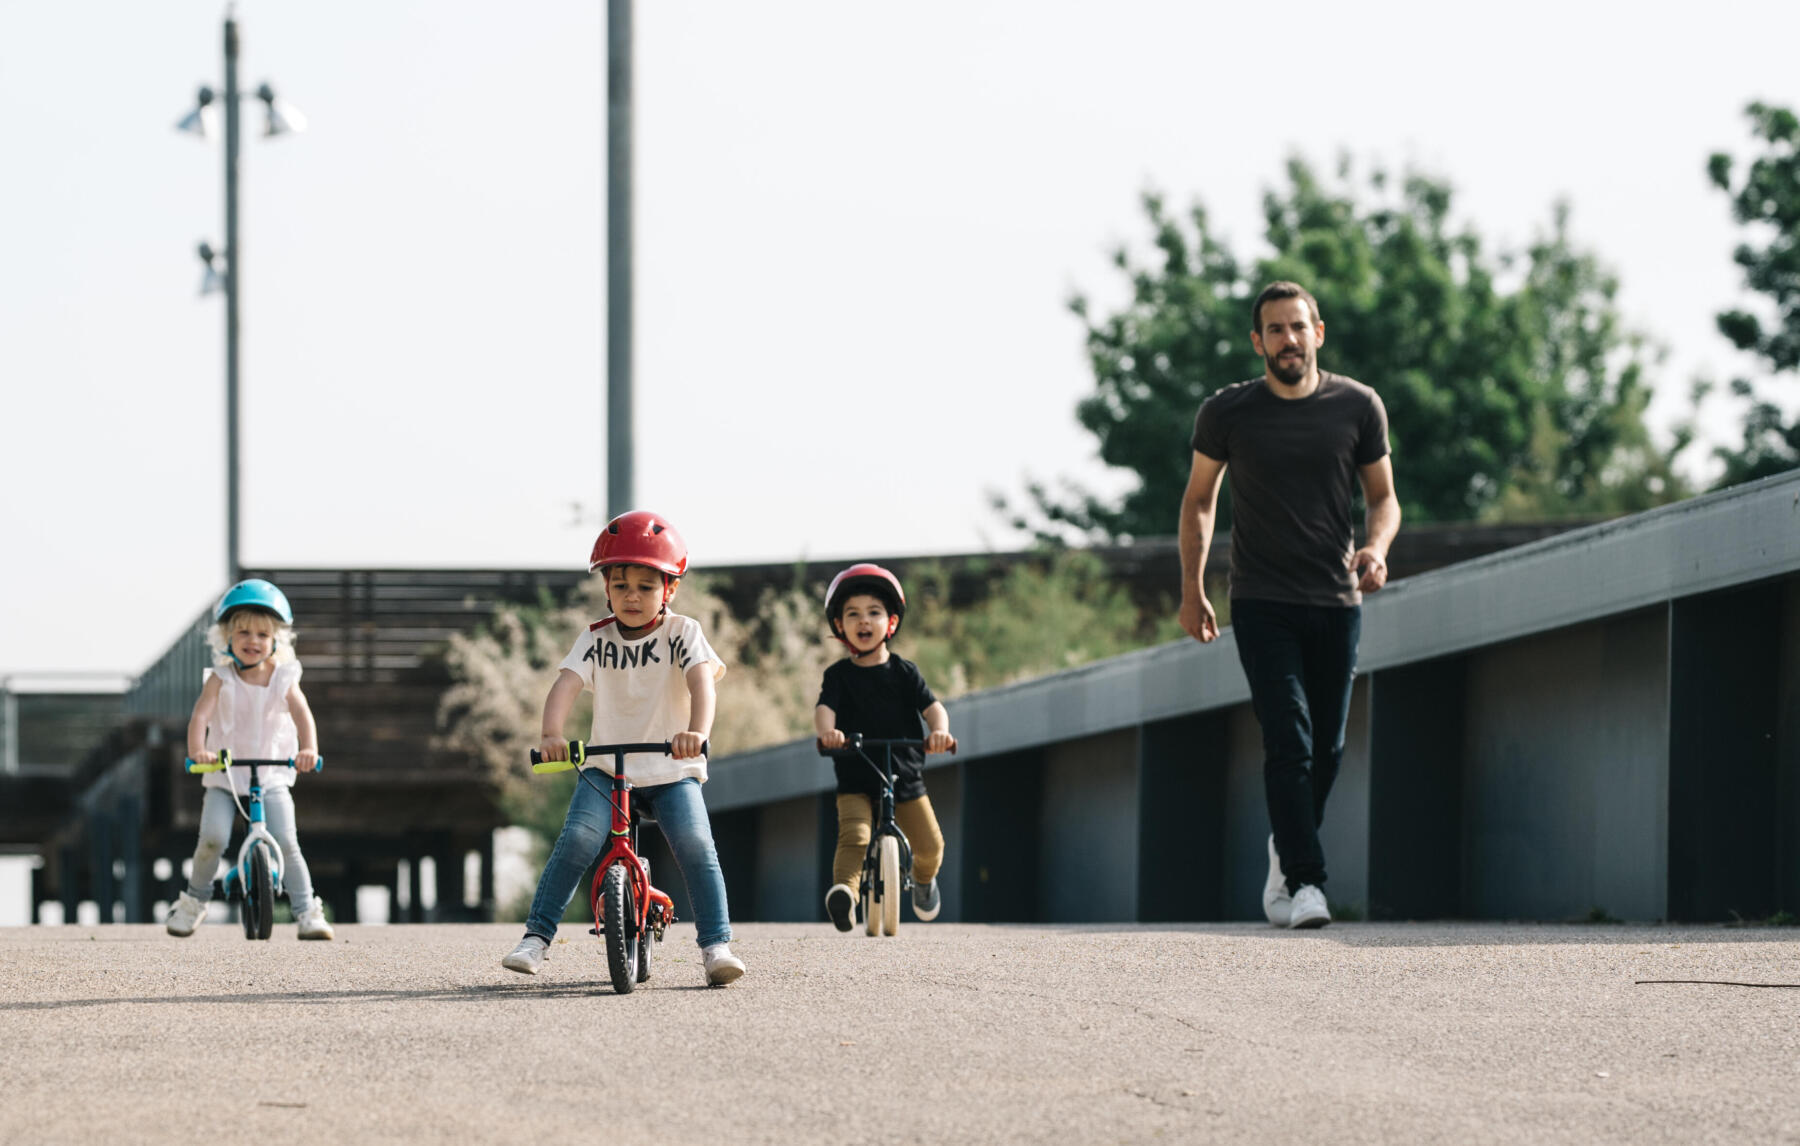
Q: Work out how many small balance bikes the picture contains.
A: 3